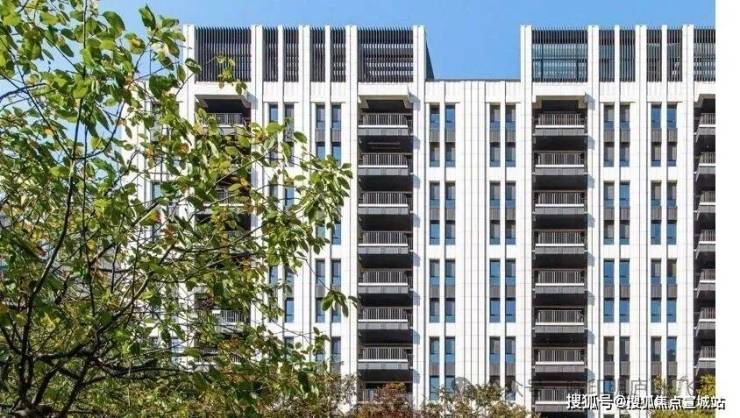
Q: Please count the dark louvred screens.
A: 12